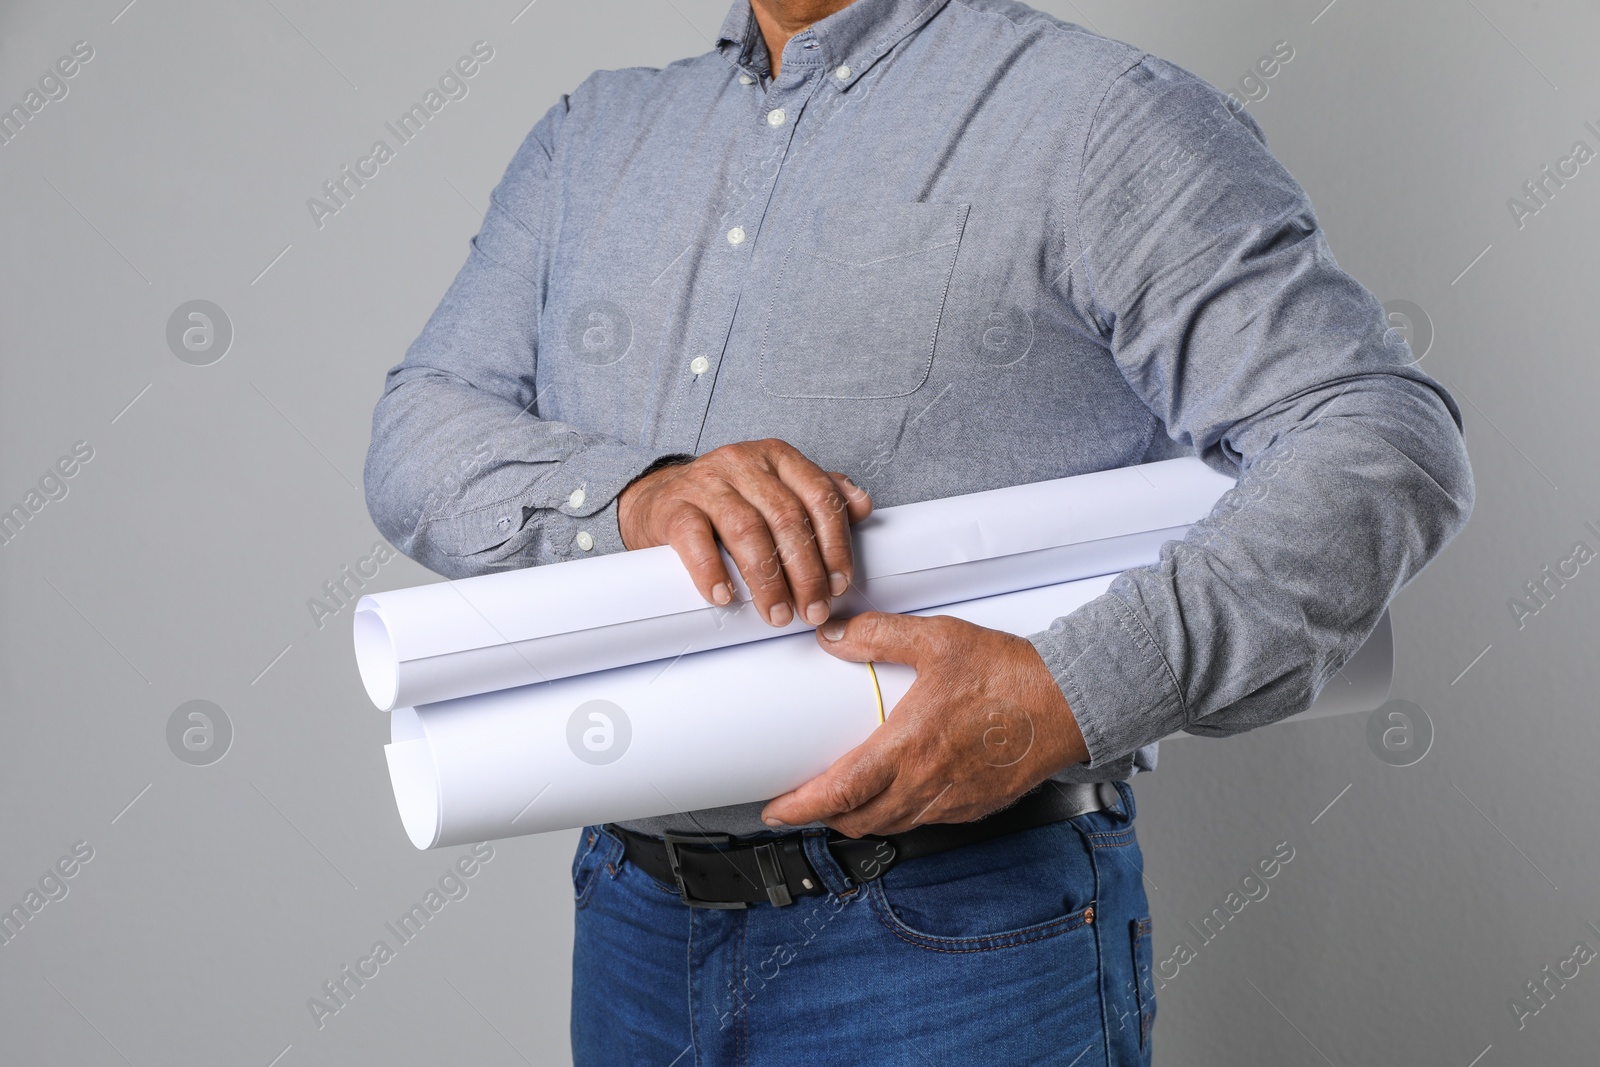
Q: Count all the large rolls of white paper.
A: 2